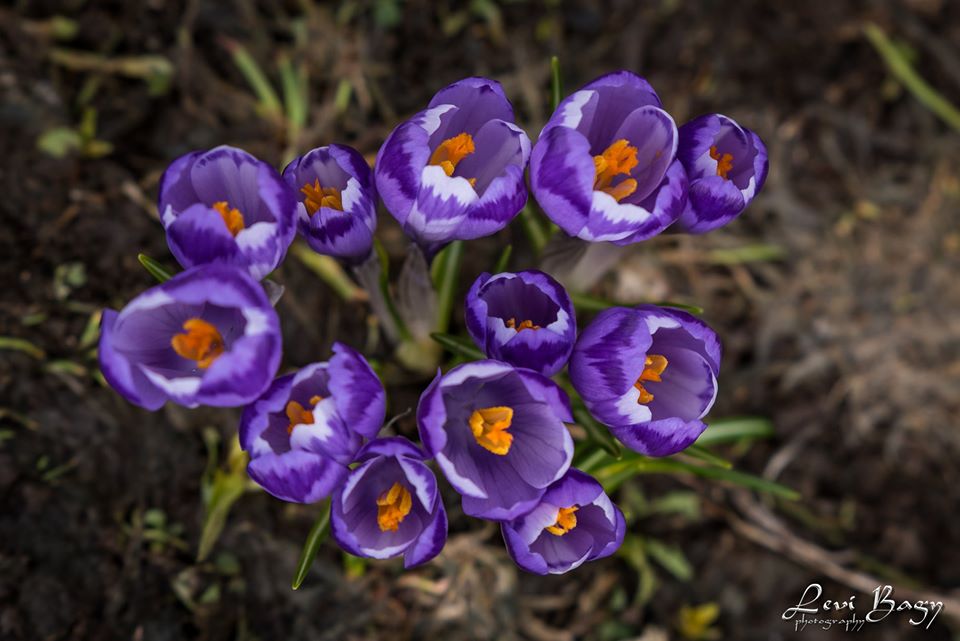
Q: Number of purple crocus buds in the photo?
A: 12